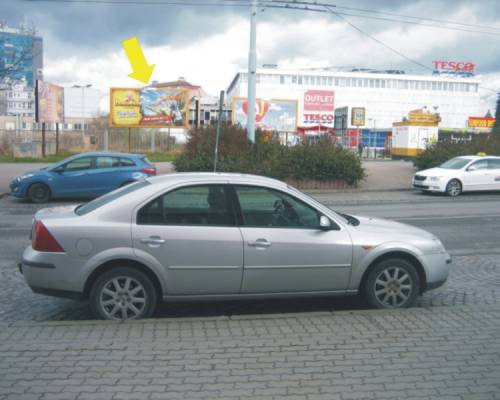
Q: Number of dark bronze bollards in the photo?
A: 0